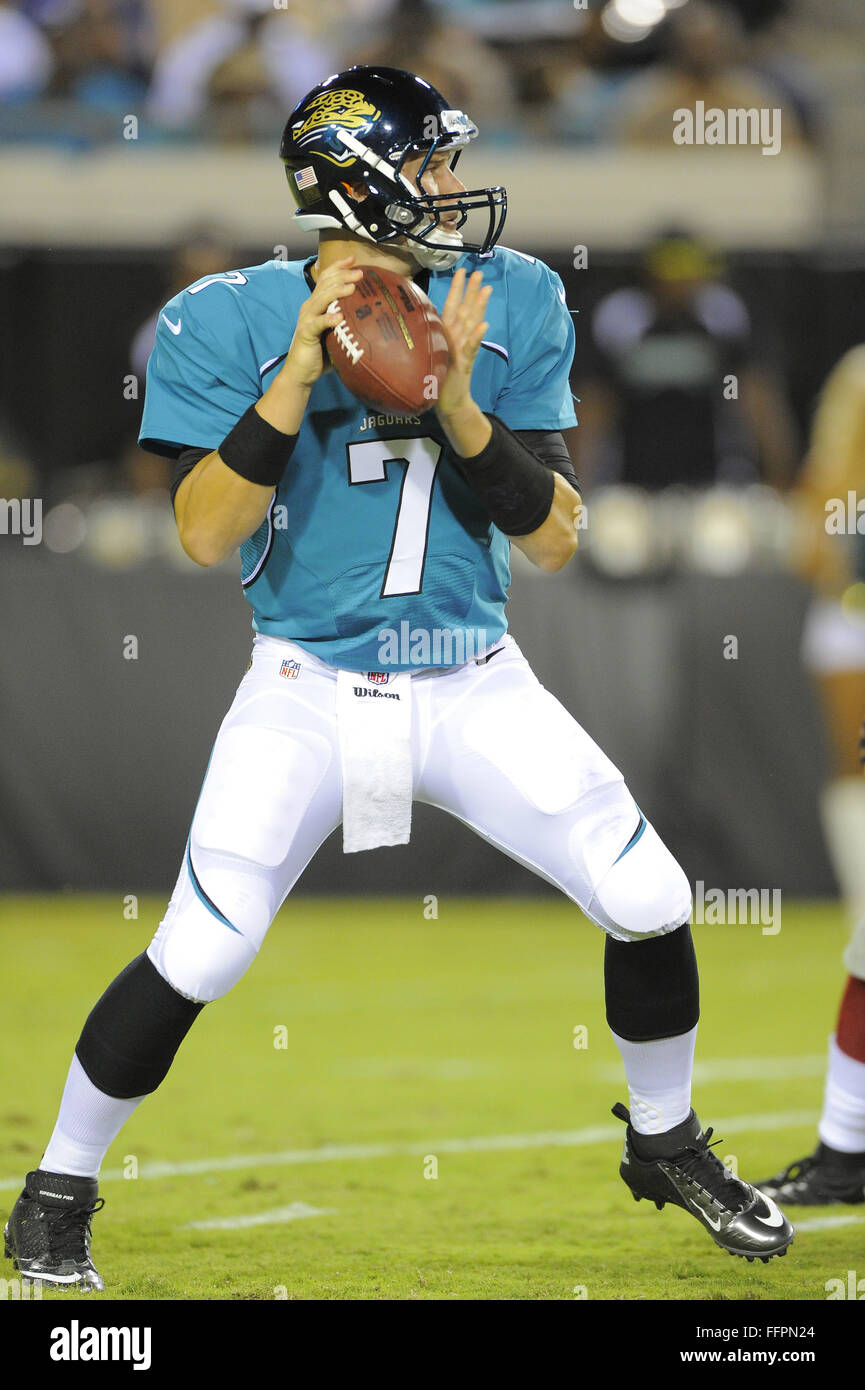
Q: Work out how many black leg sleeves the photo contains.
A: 2